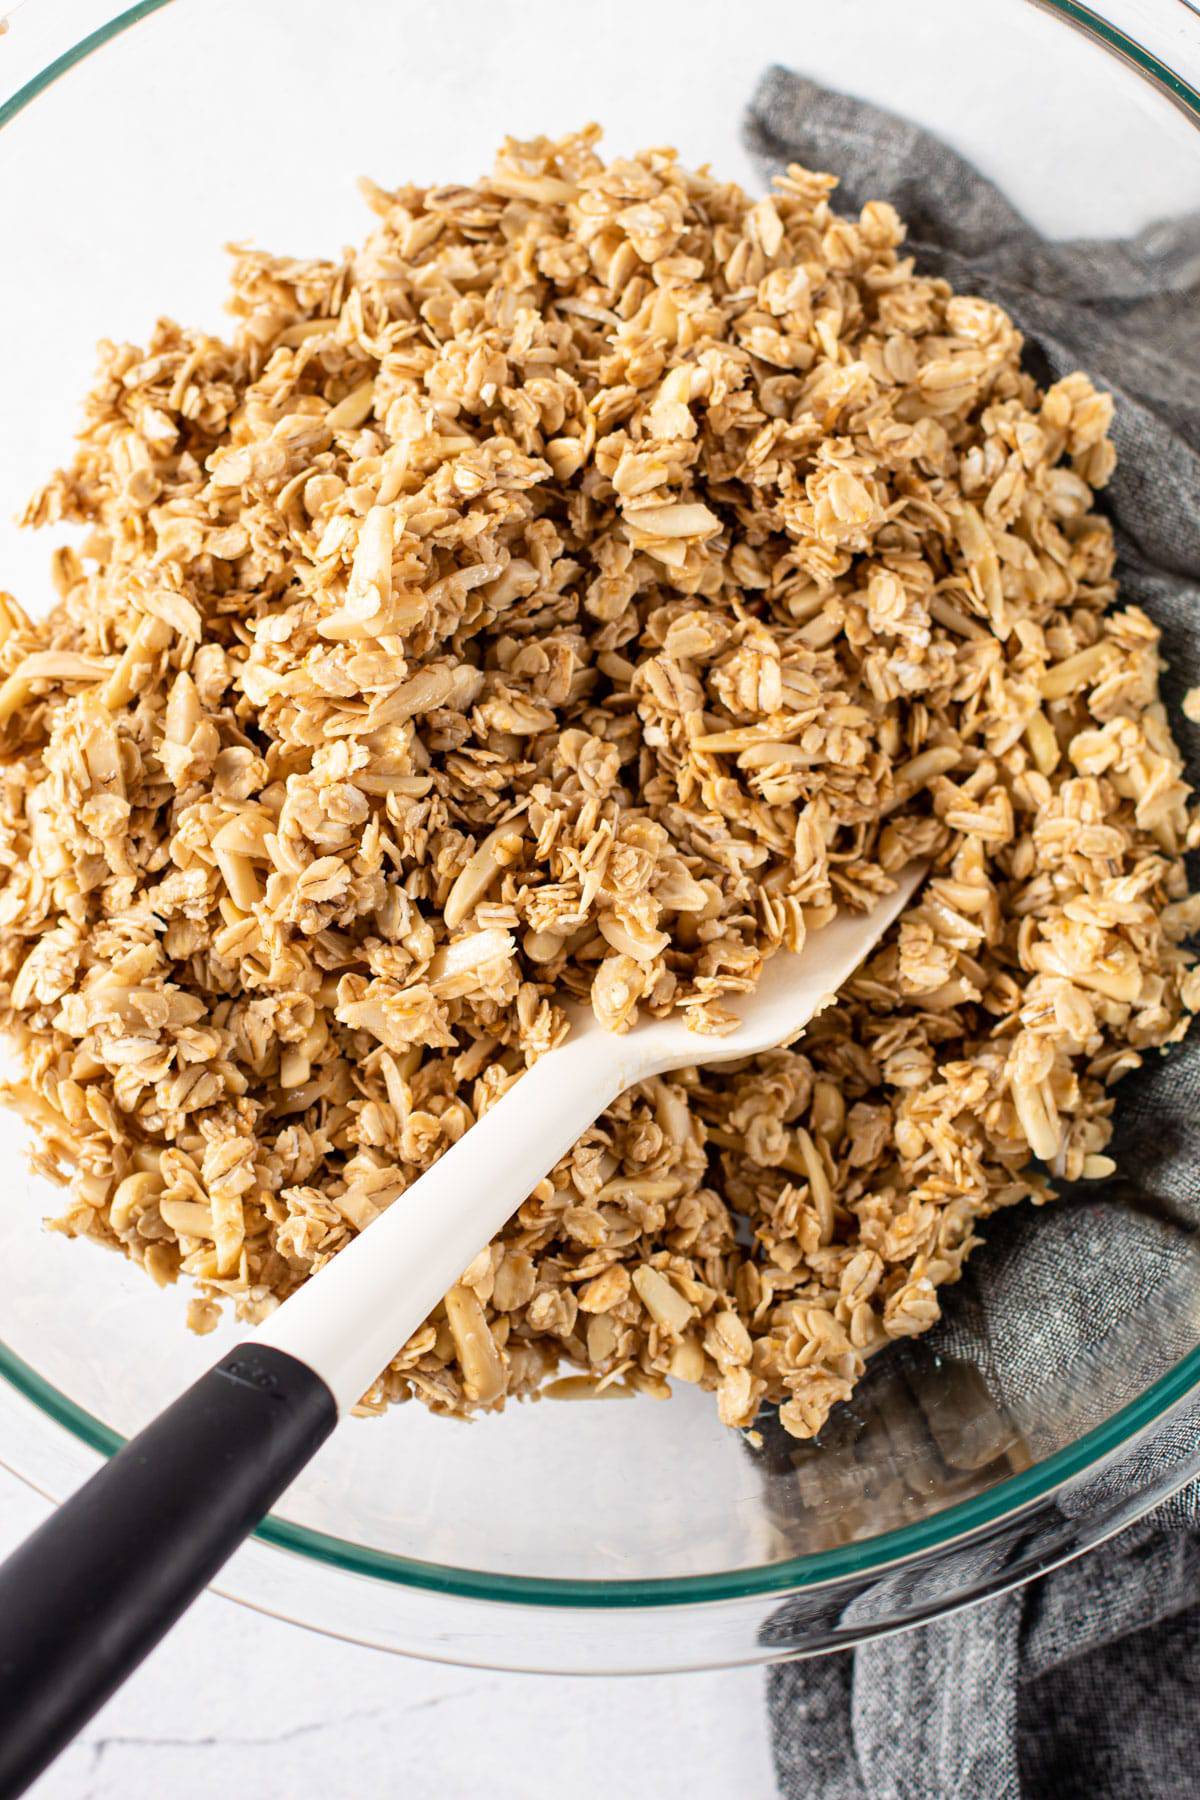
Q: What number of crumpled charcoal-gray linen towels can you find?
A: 1